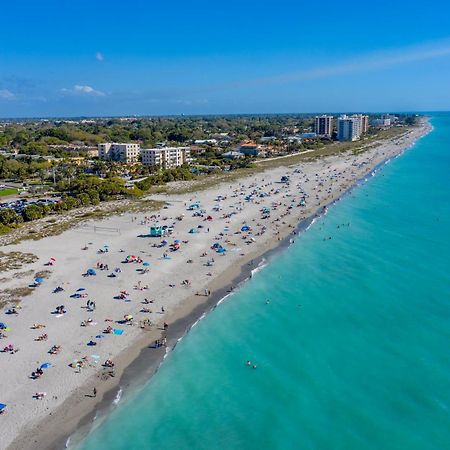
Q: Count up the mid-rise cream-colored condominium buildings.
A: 2